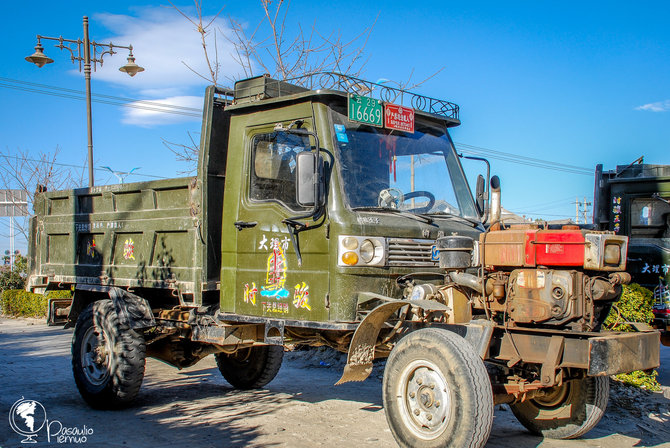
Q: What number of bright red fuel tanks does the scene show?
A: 1